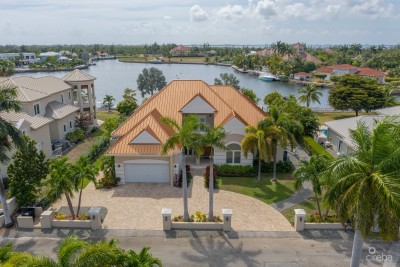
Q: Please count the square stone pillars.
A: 5